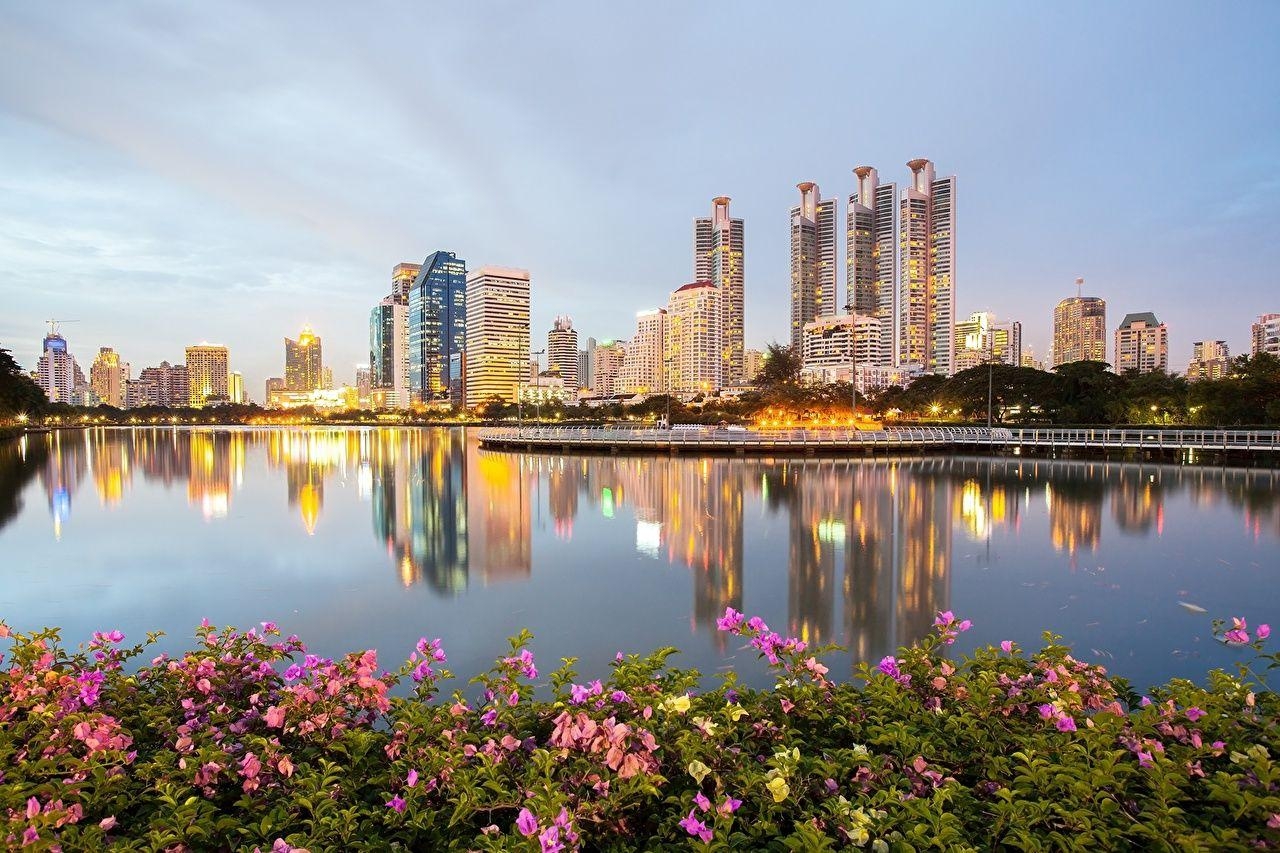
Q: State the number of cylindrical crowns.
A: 4